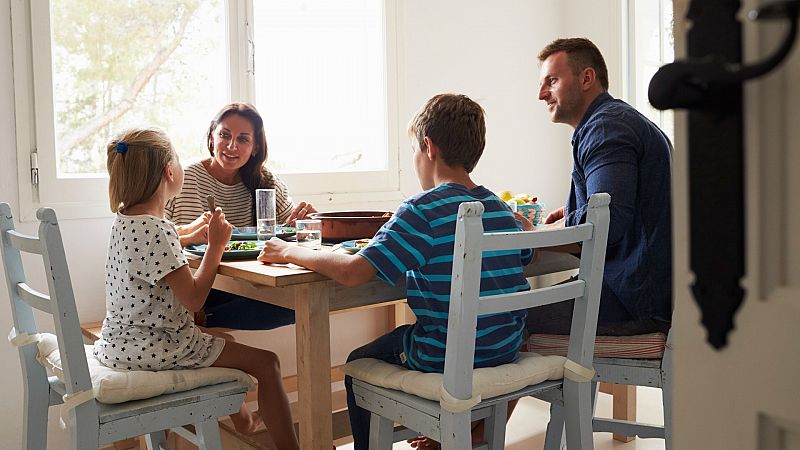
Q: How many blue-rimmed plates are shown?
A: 3